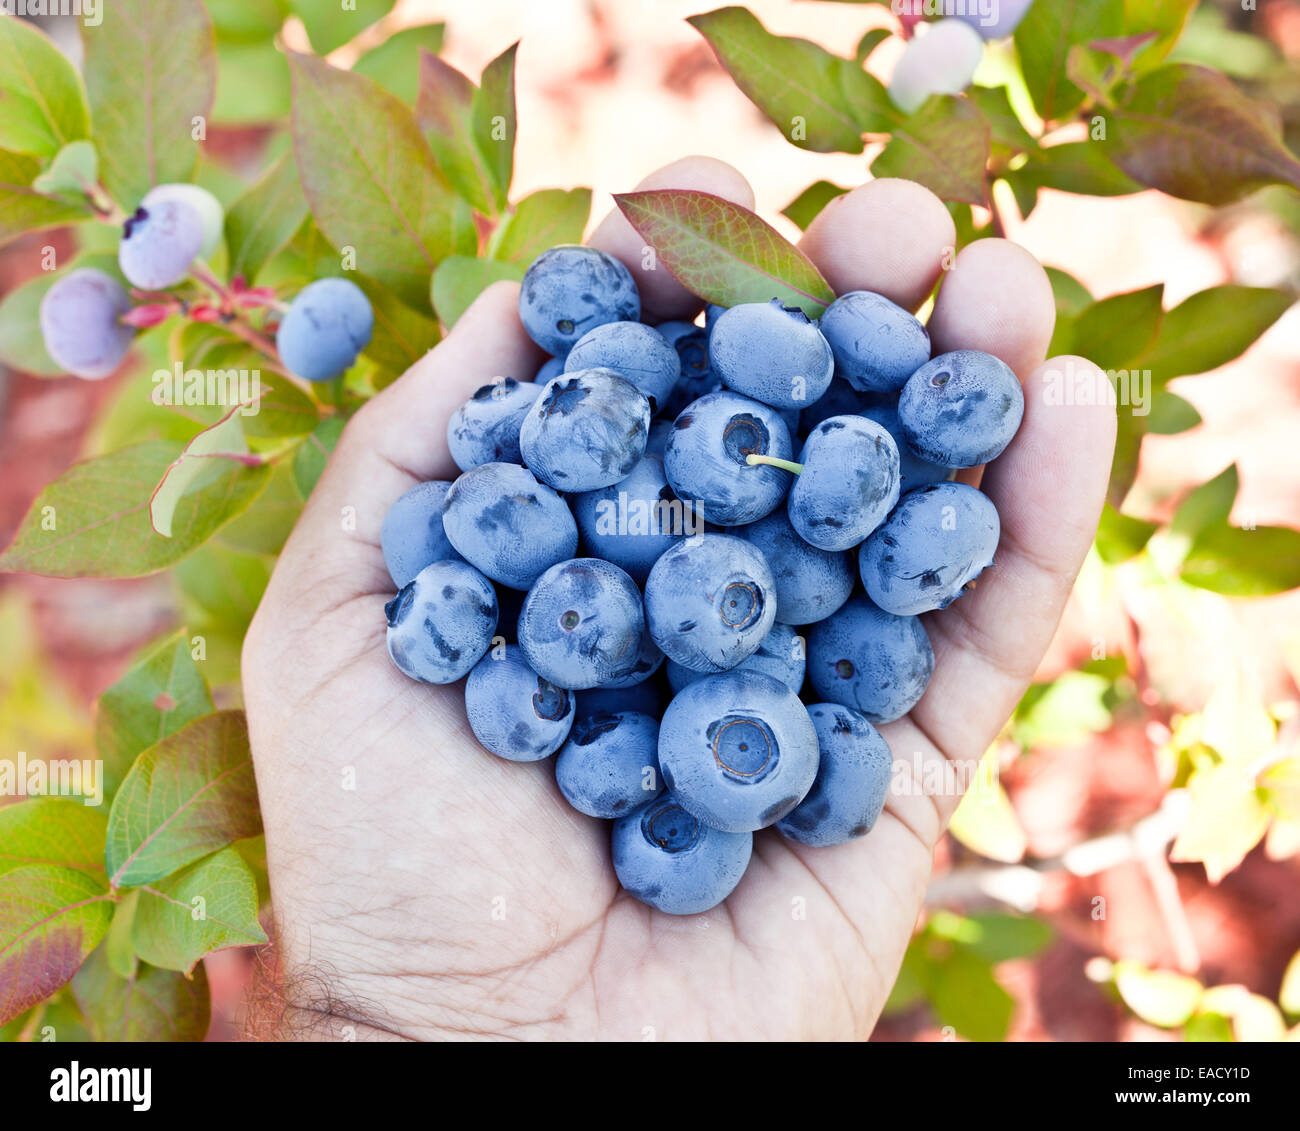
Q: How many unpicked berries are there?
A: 6